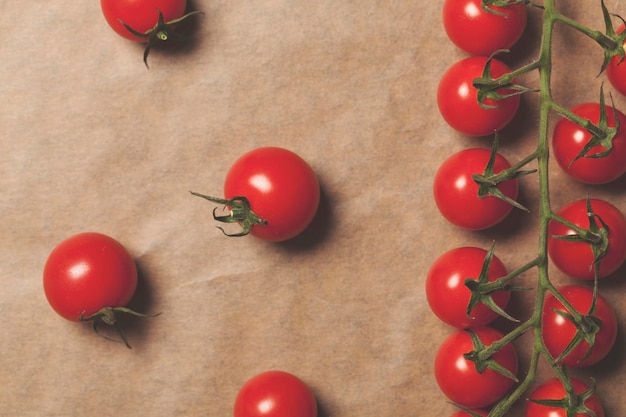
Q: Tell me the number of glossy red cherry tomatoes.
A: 15